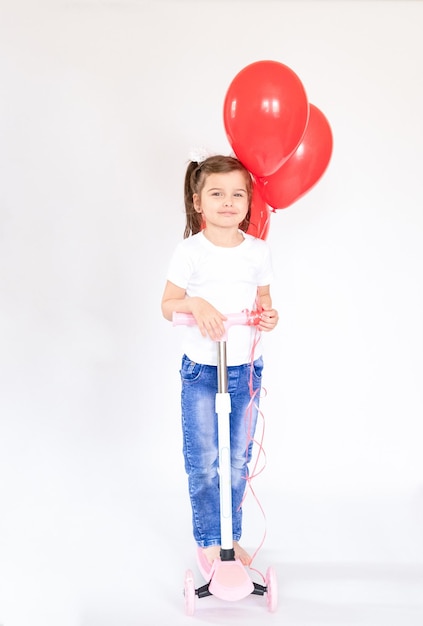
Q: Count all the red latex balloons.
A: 3